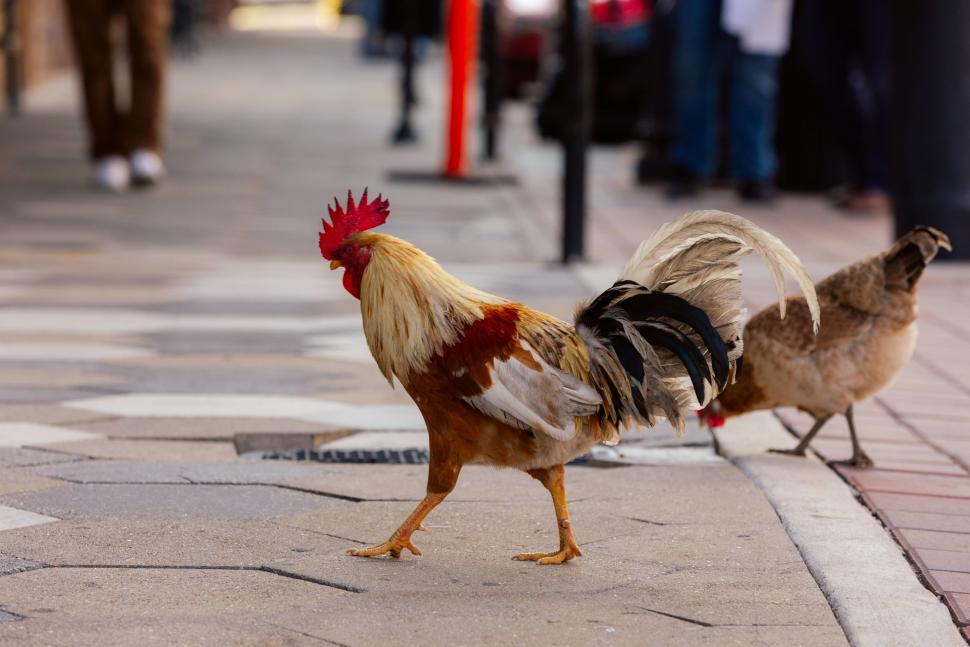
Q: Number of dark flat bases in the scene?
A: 1